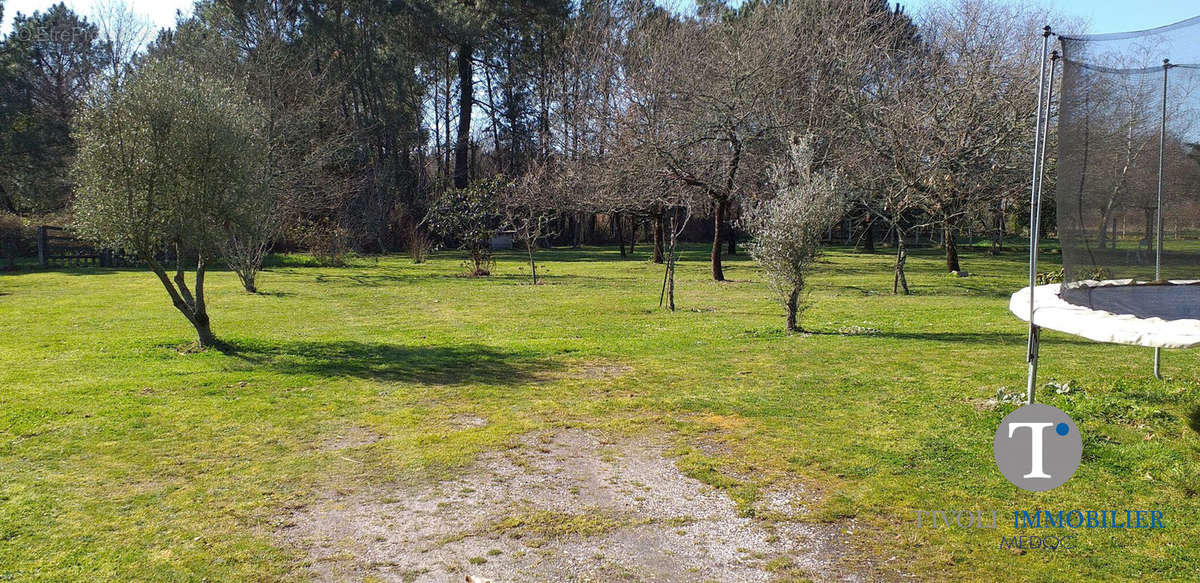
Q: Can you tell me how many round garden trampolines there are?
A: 1